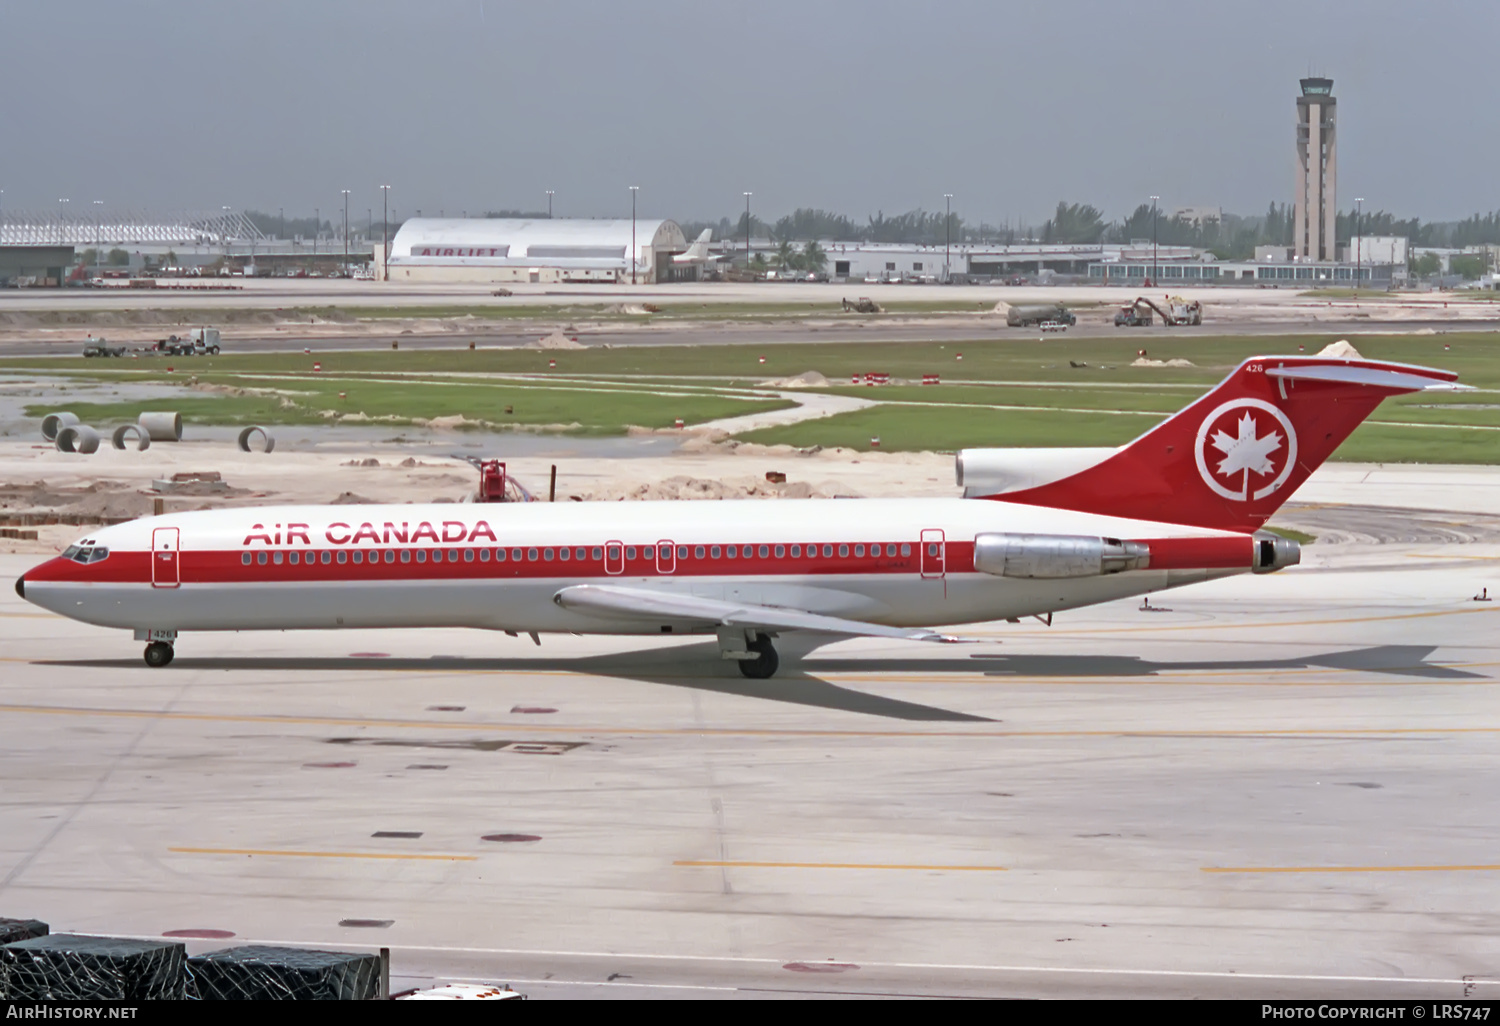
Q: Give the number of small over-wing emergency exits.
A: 2